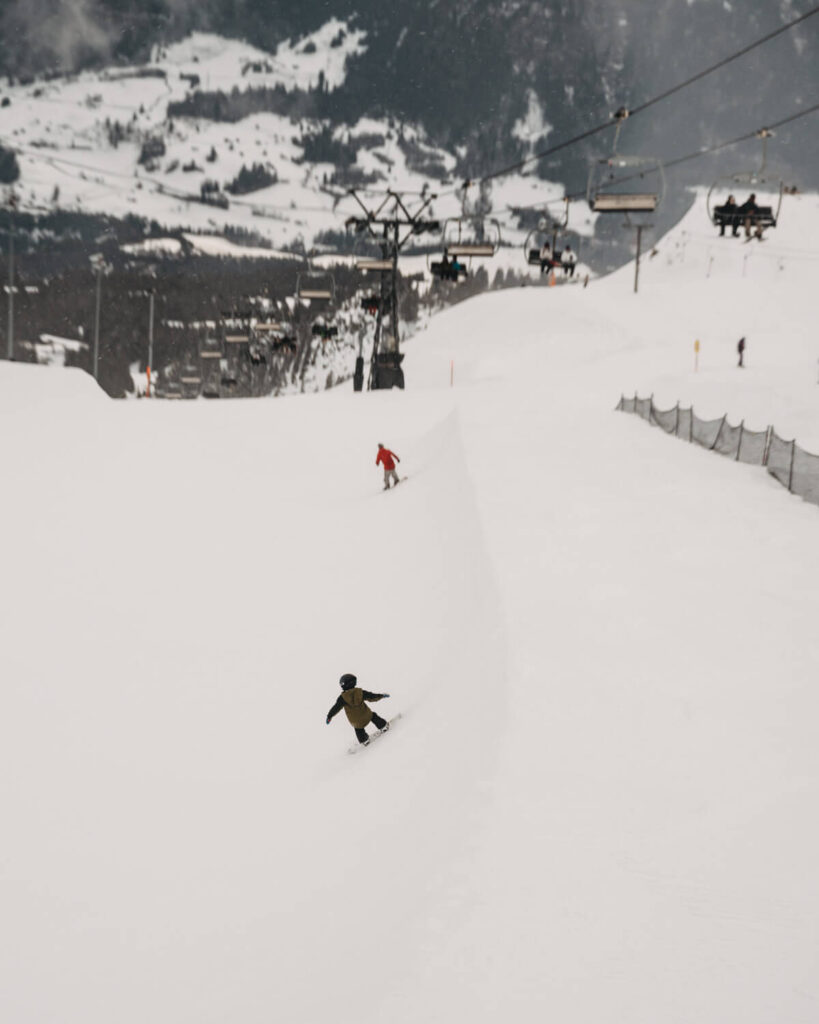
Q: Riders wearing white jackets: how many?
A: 2